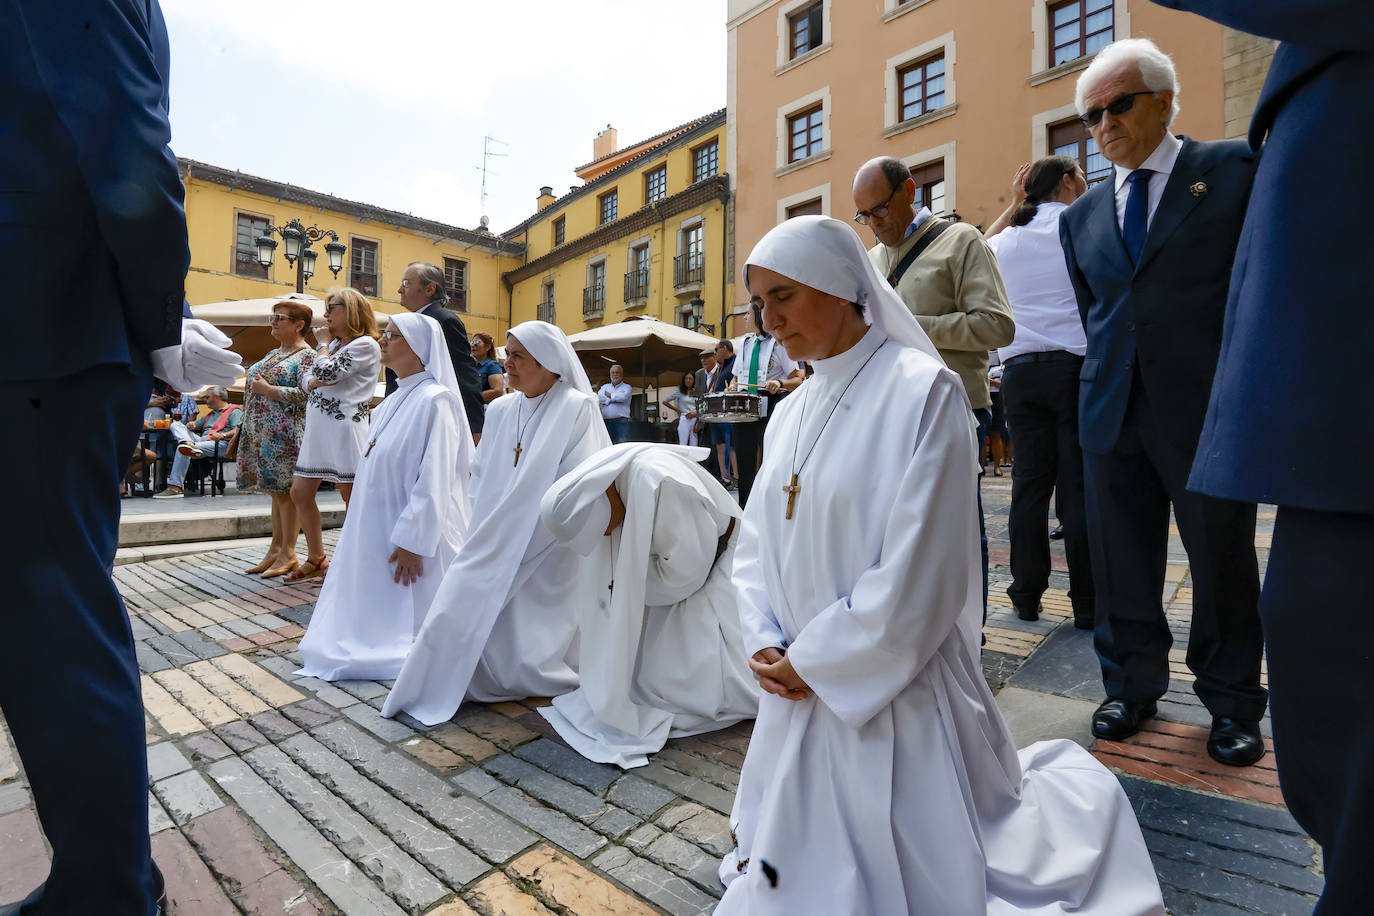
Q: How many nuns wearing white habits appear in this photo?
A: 4